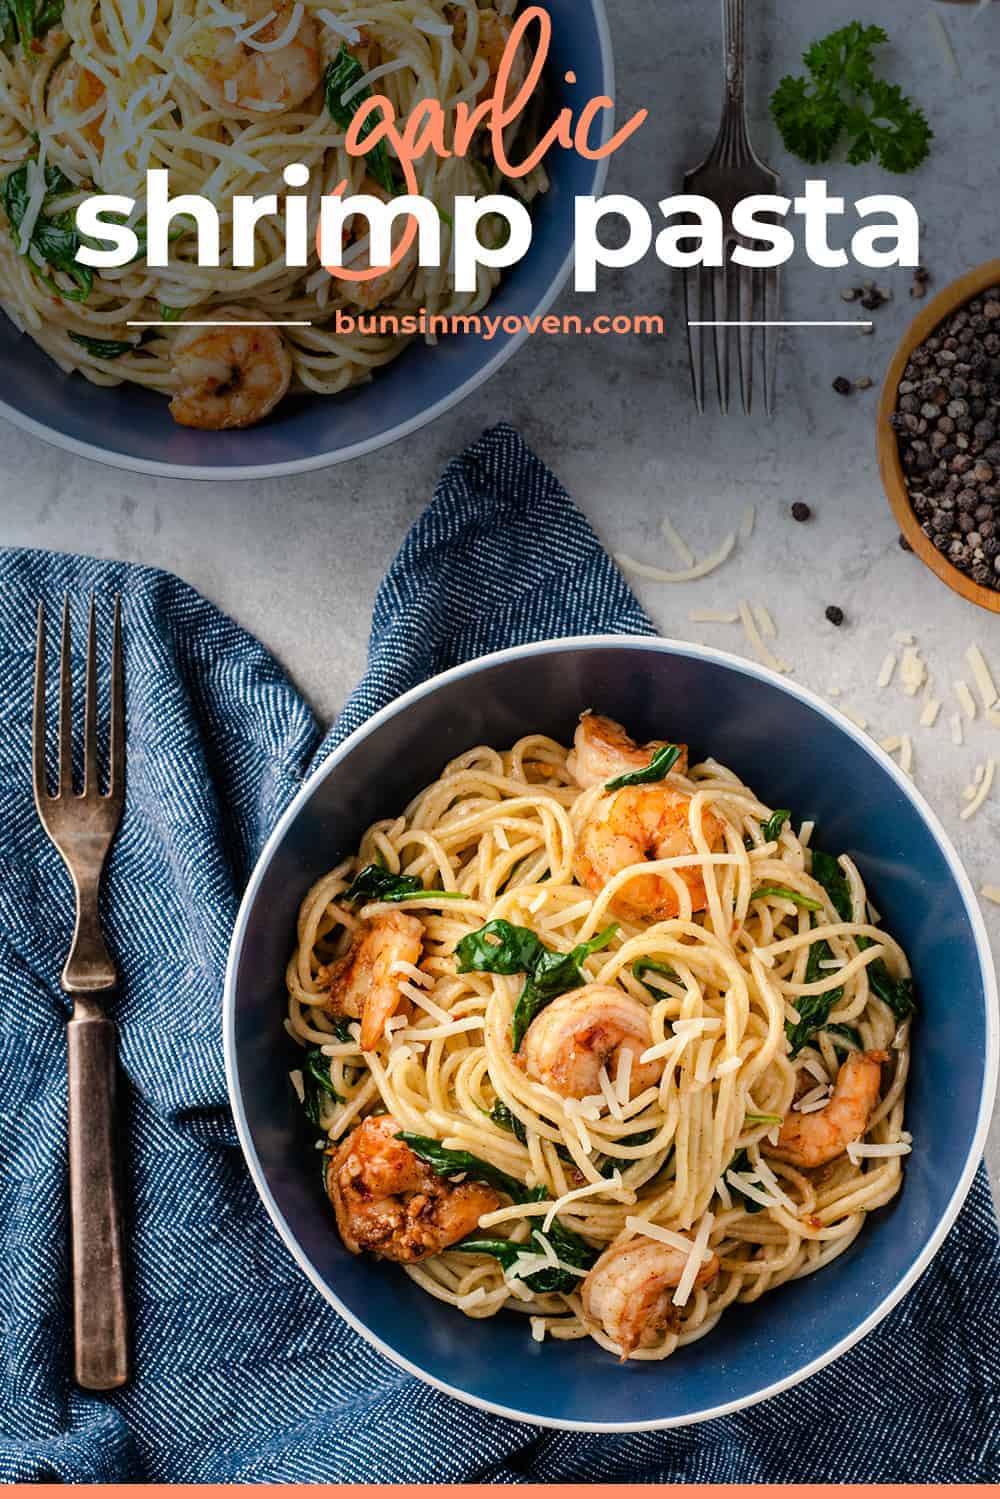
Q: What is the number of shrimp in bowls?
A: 12